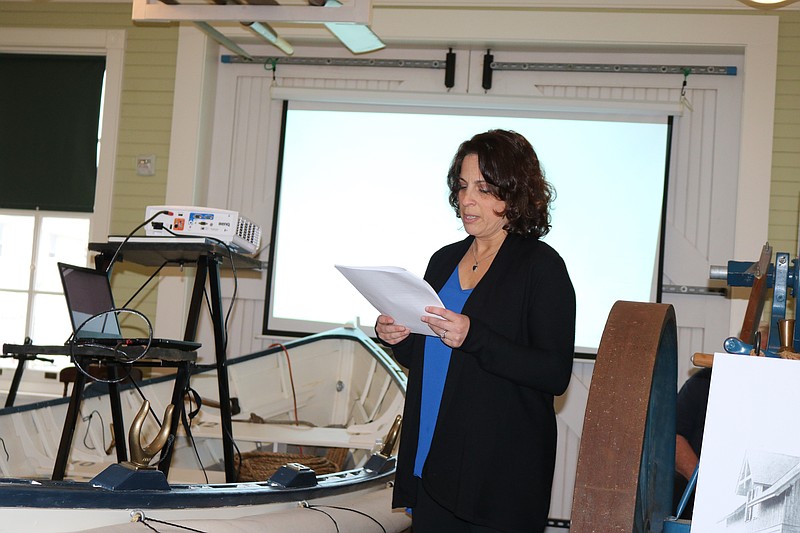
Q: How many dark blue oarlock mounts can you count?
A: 3